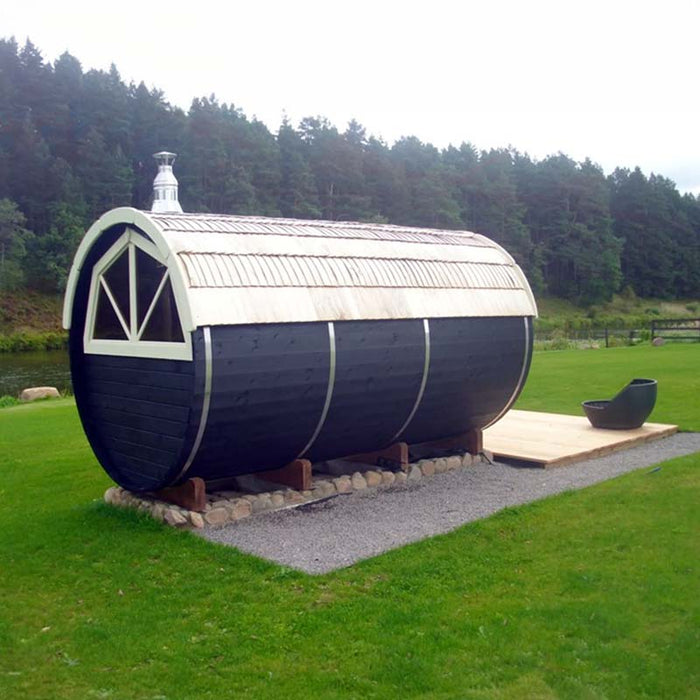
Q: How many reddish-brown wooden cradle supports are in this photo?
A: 4